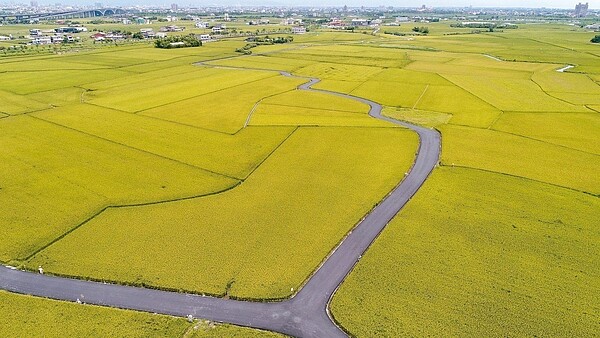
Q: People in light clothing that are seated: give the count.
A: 0